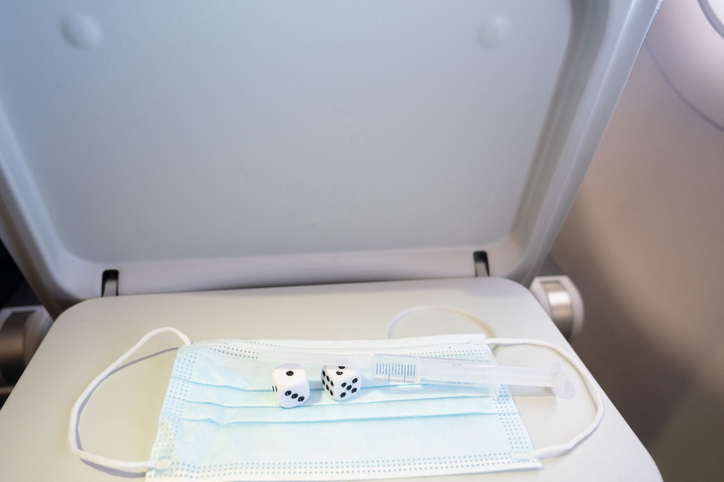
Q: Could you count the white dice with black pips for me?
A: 2